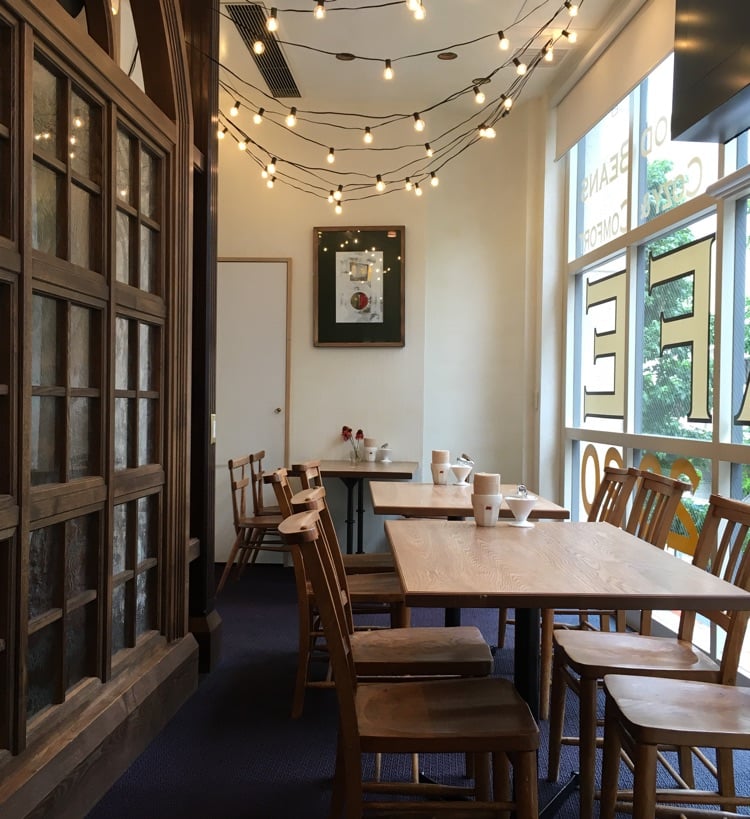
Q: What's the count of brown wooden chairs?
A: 10